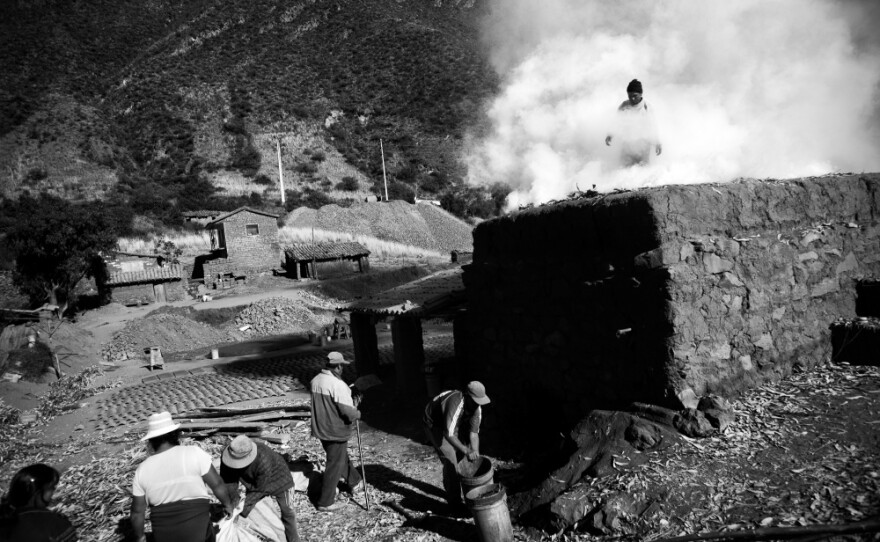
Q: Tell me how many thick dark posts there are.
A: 2